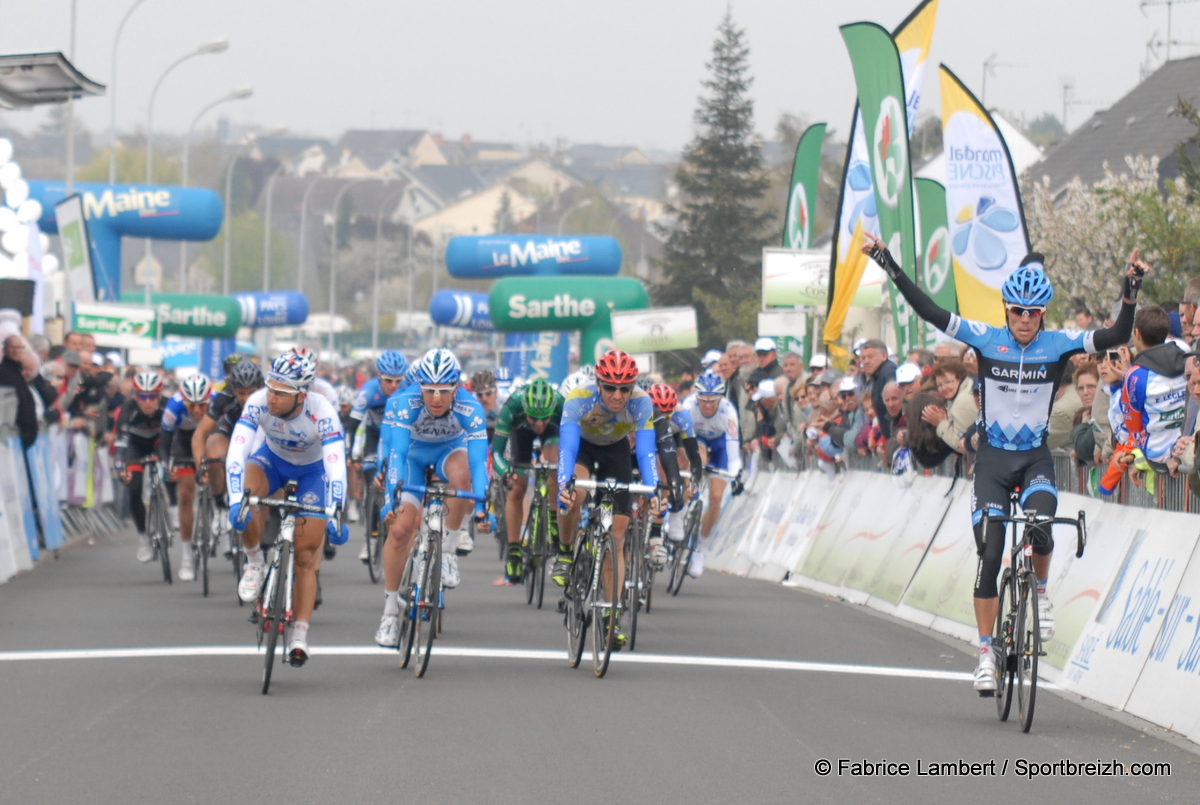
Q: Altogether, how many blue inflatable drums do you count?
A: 4